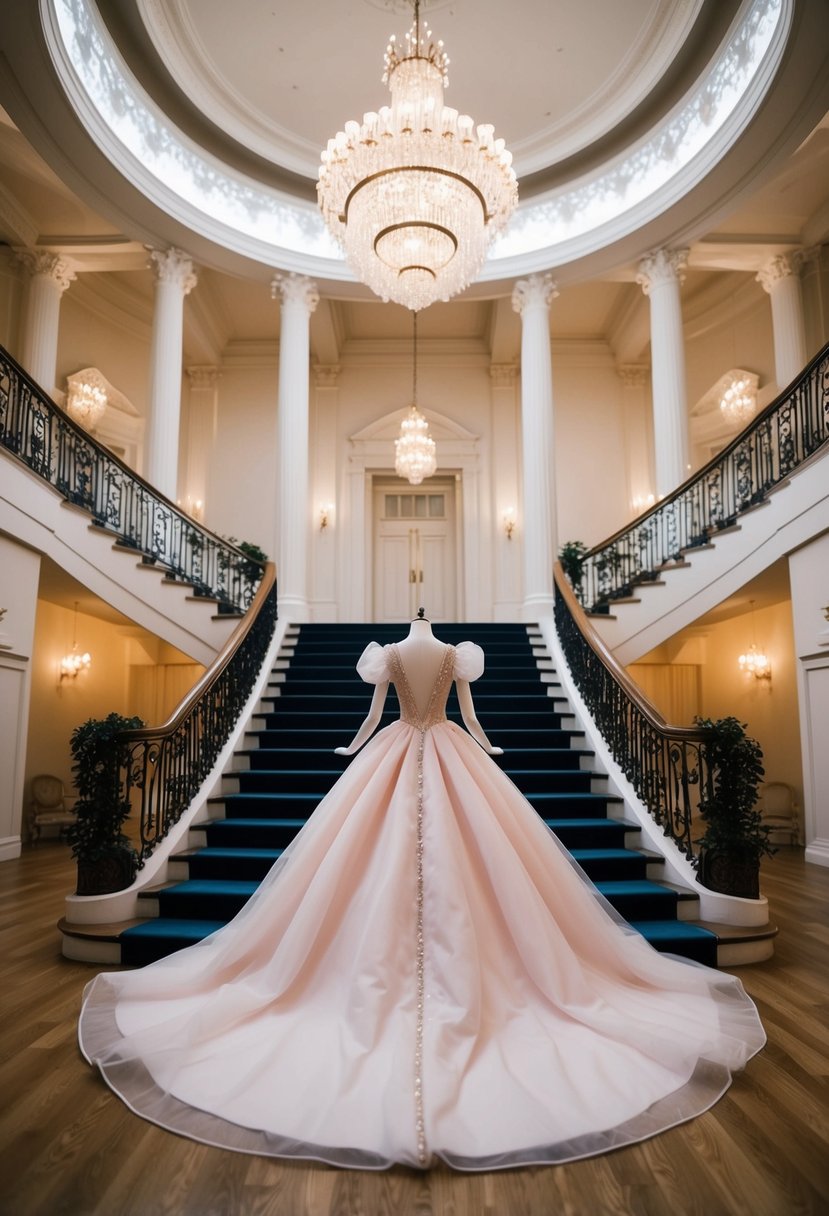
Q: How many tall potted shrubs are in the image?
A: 2